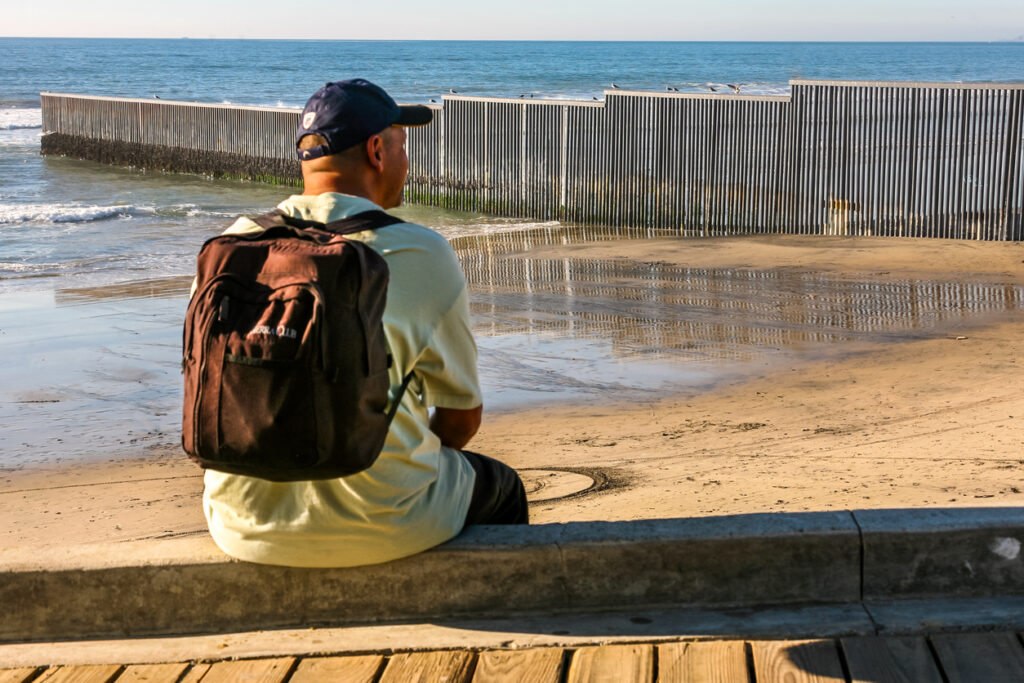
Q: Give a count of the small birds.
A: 11